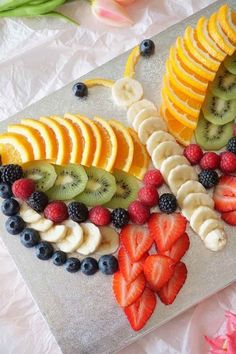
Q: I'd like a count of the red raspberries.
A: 9